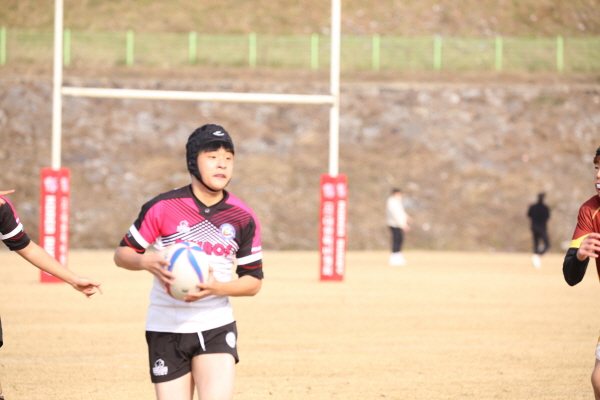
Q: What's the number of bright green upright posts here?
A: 10